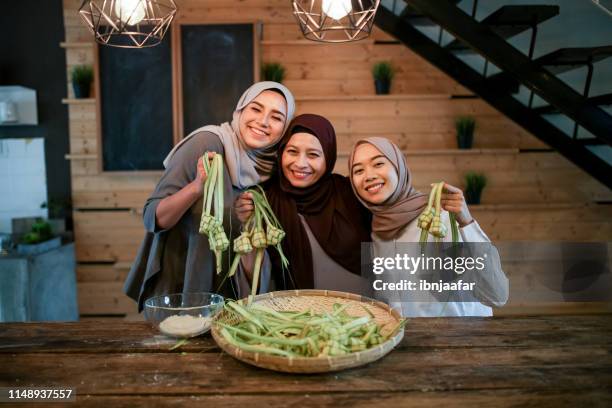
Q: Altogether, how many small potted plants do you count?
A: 5